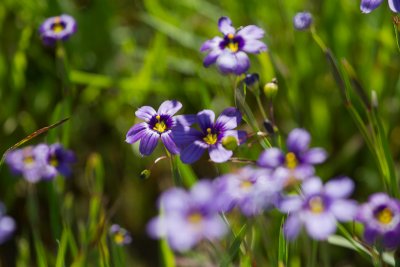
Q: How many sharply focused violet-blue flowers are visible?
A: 3